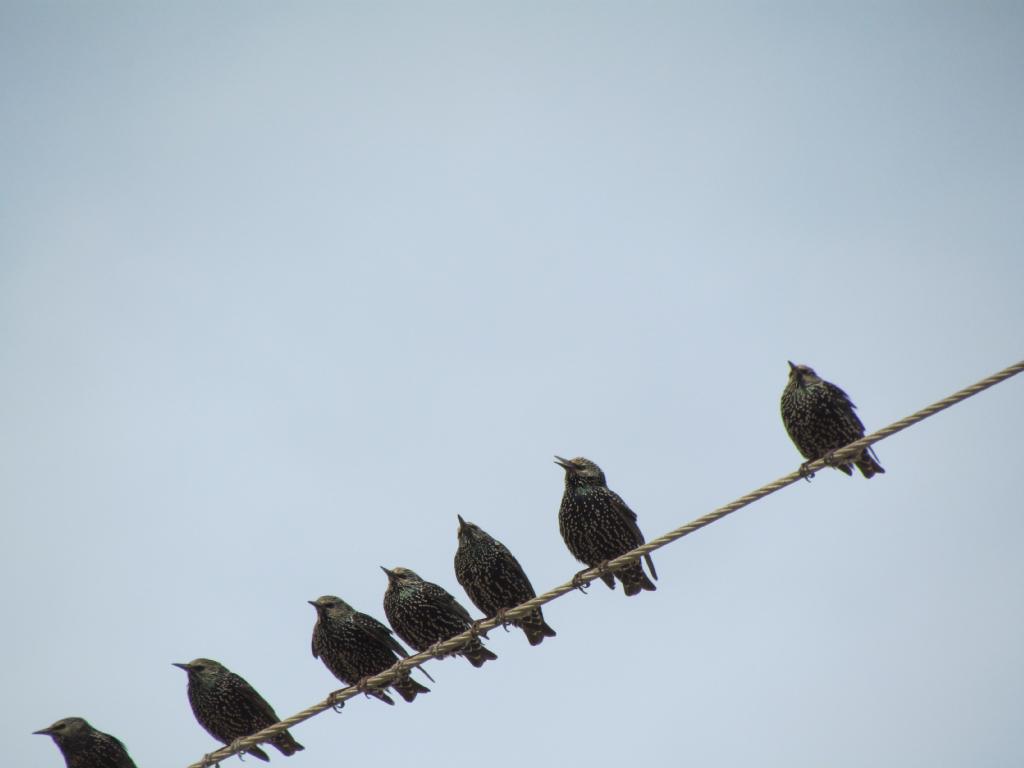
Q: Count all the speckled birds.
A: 7